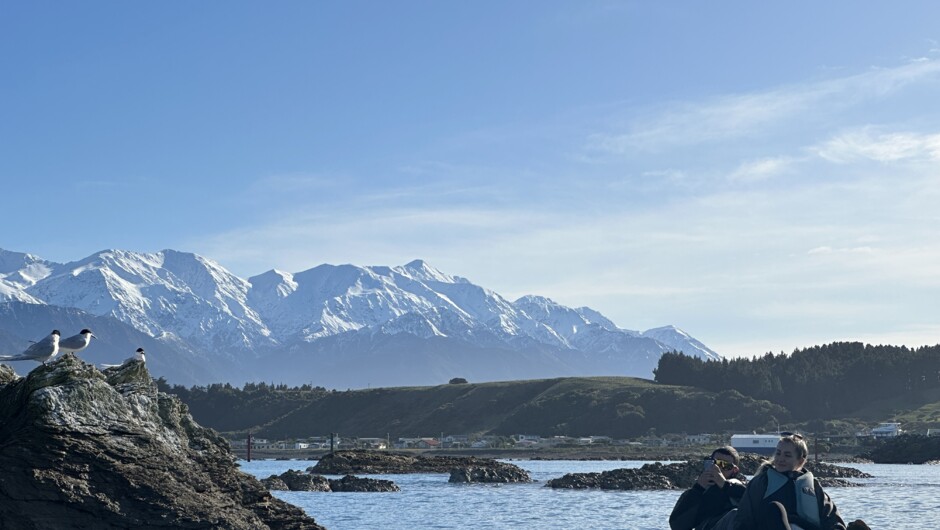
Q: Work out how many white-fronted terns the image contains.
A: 3